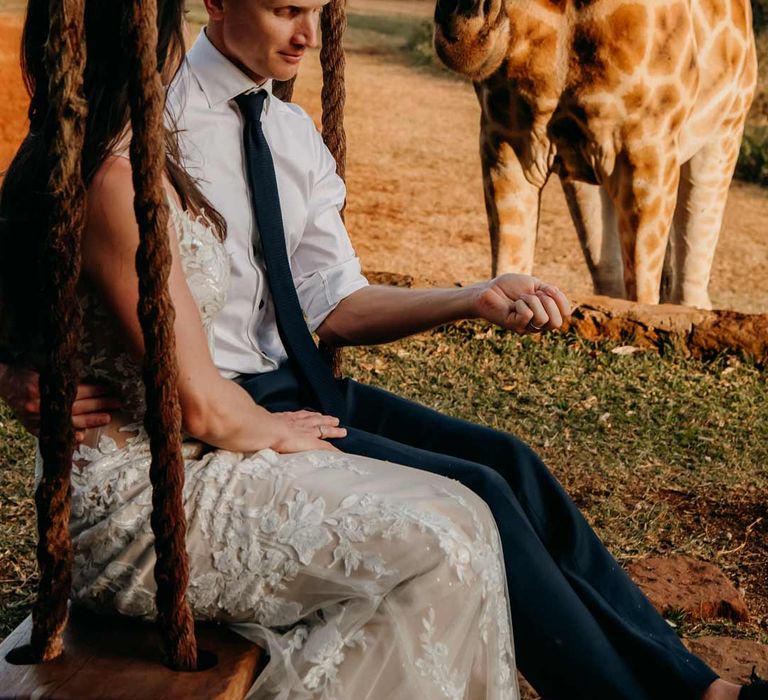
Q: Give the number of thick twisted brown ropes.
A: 4